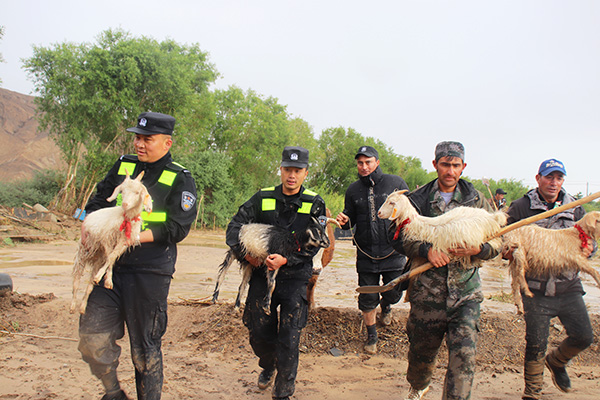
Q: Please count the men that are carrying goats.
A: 4